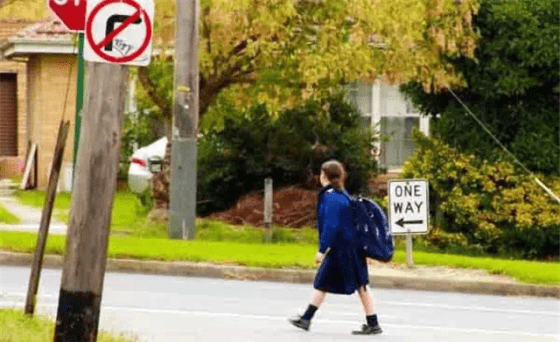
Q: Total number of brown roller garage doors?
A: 1